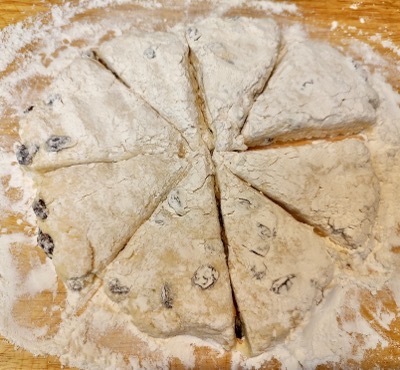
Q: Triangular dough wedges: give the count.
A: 8